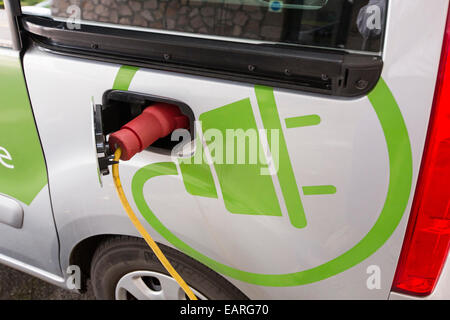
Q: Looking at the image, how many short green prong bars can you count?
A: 2